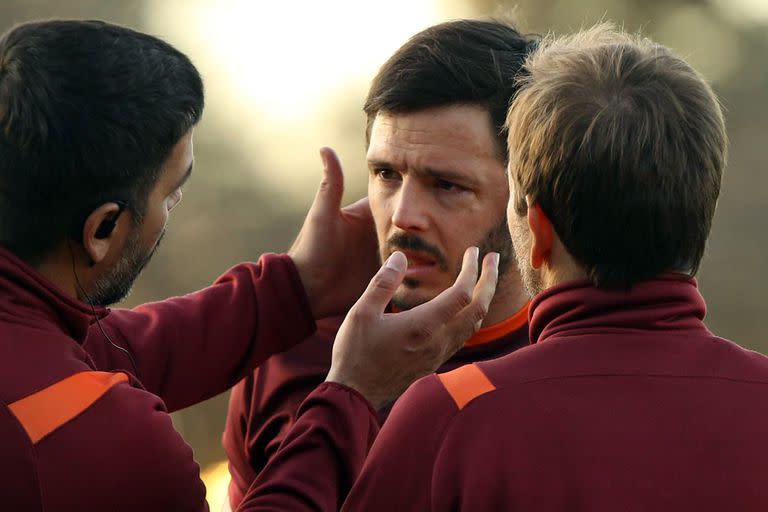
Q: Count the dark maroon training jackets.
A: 3